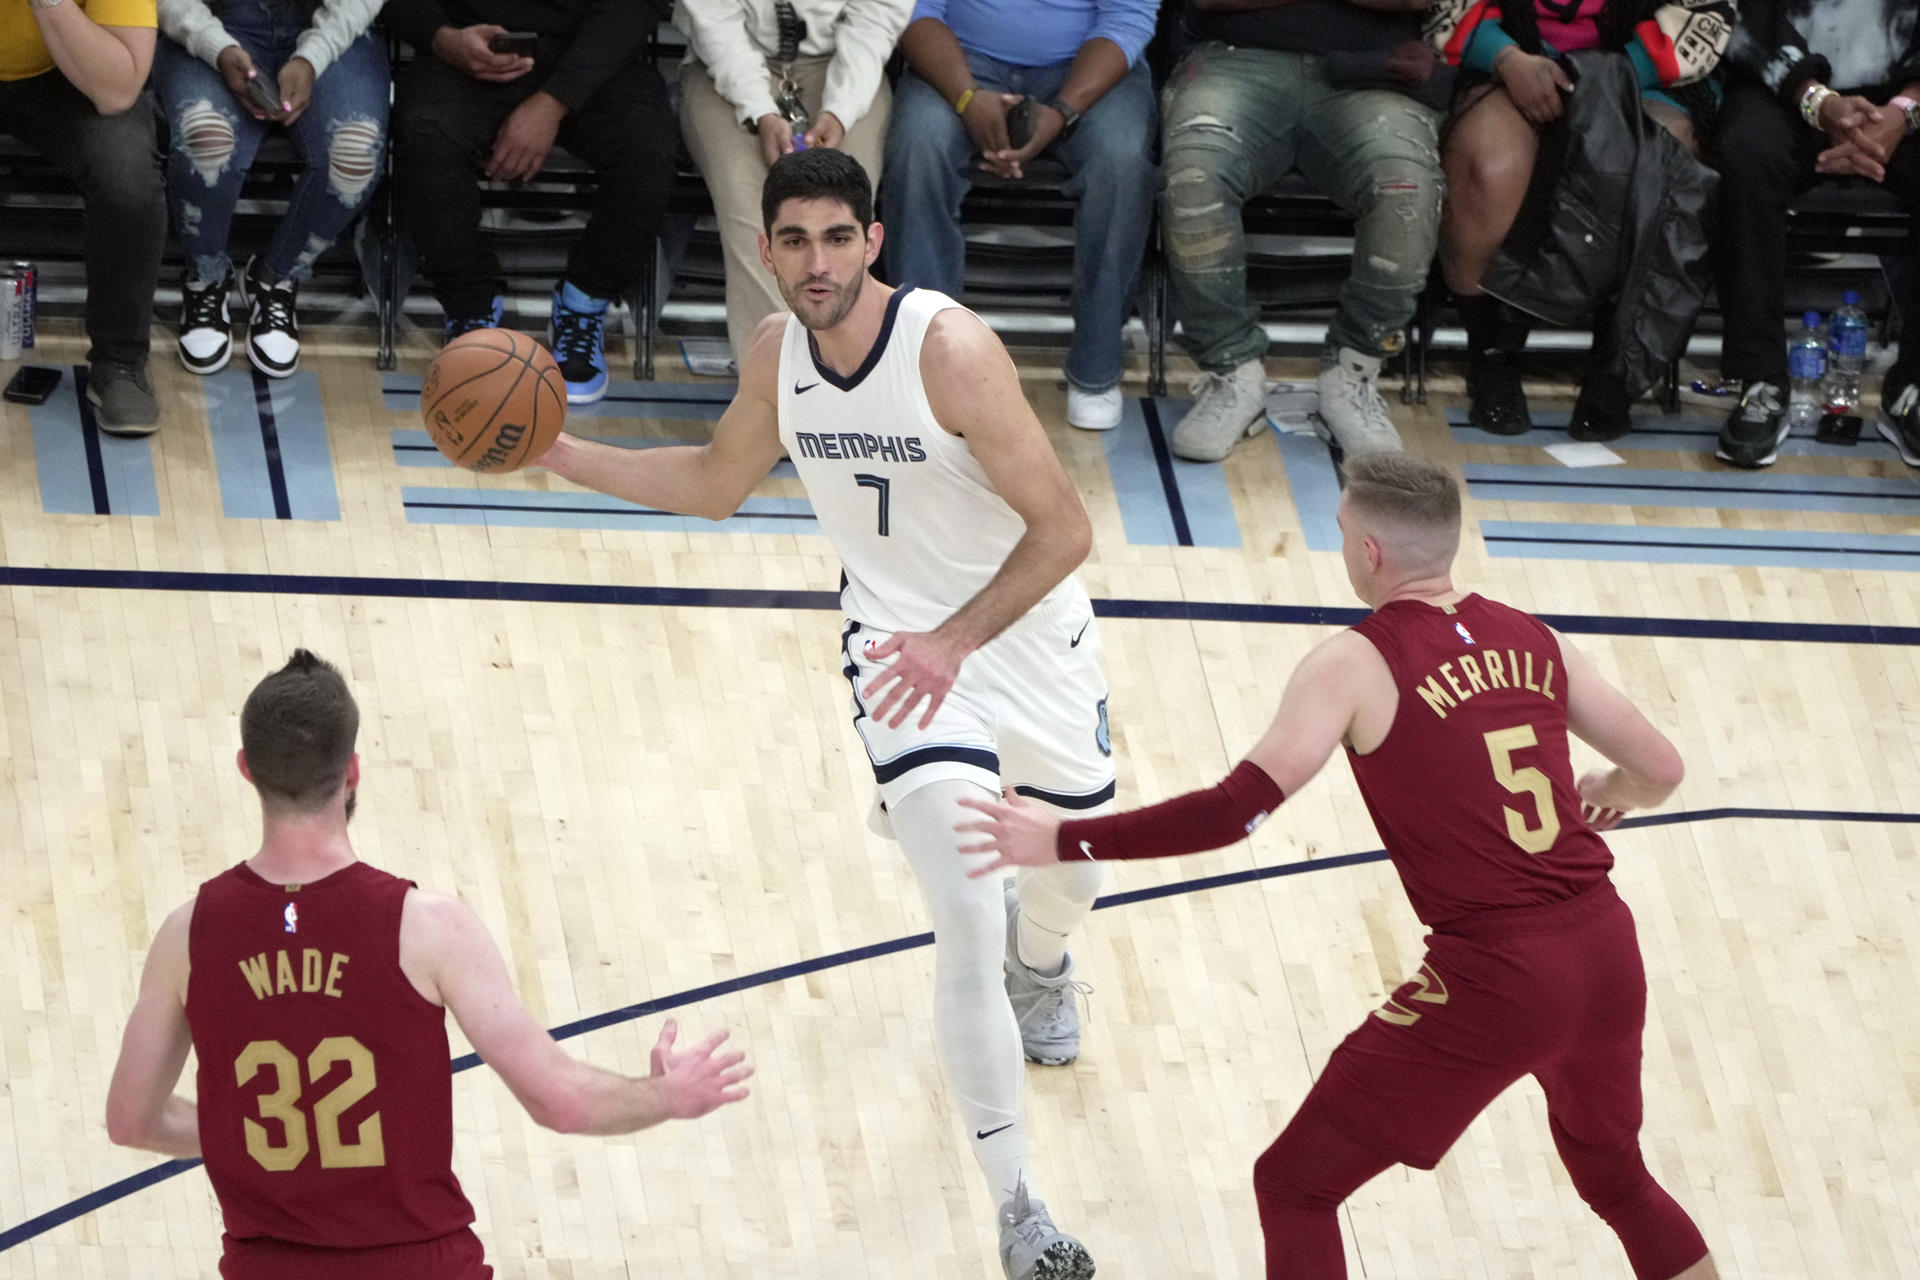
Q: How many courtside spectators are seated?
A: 8